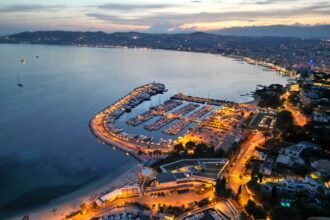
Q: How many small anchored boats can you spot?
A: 3